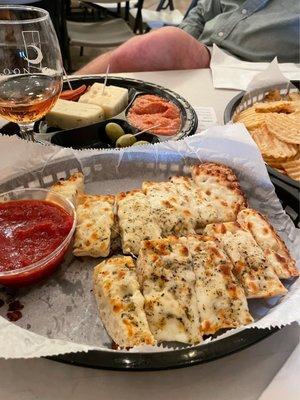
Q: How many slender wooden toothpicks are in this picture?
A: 3